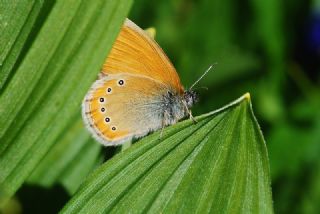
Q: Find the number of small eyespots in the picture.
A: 6